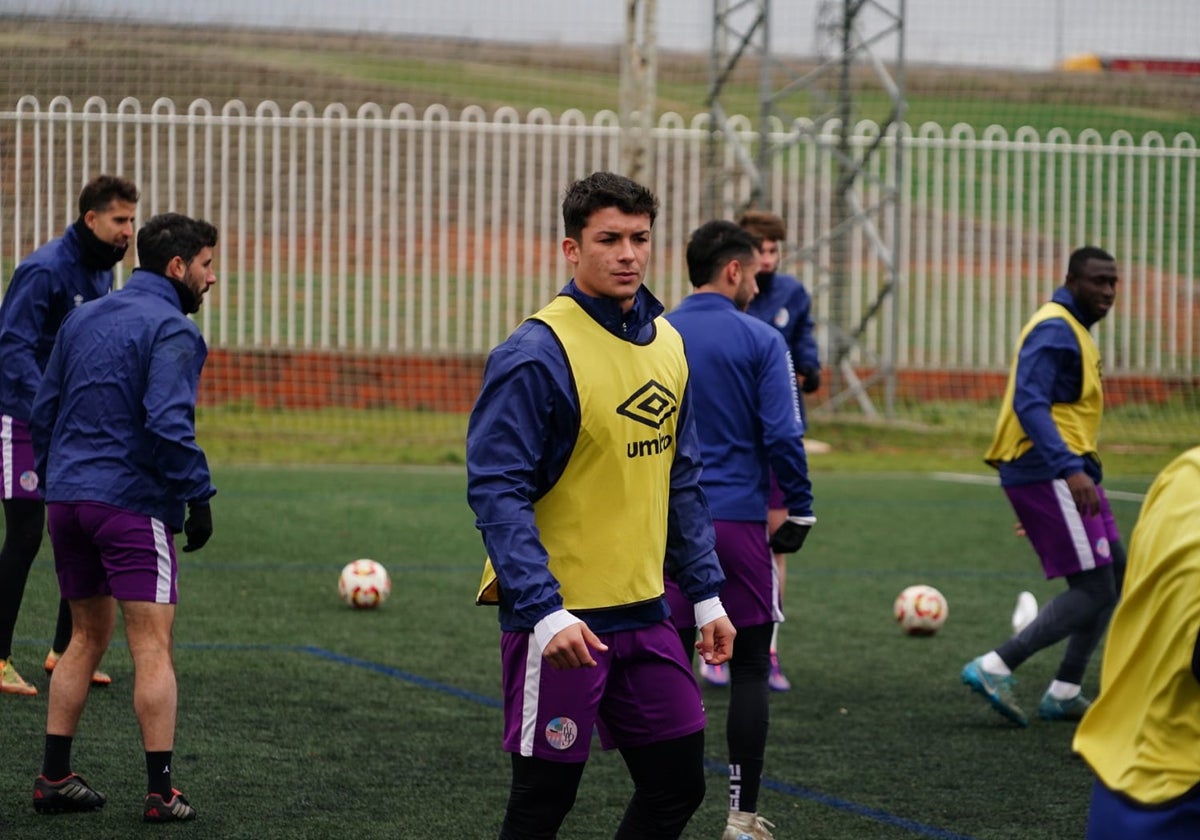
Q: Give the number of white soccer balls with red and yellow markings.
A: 2